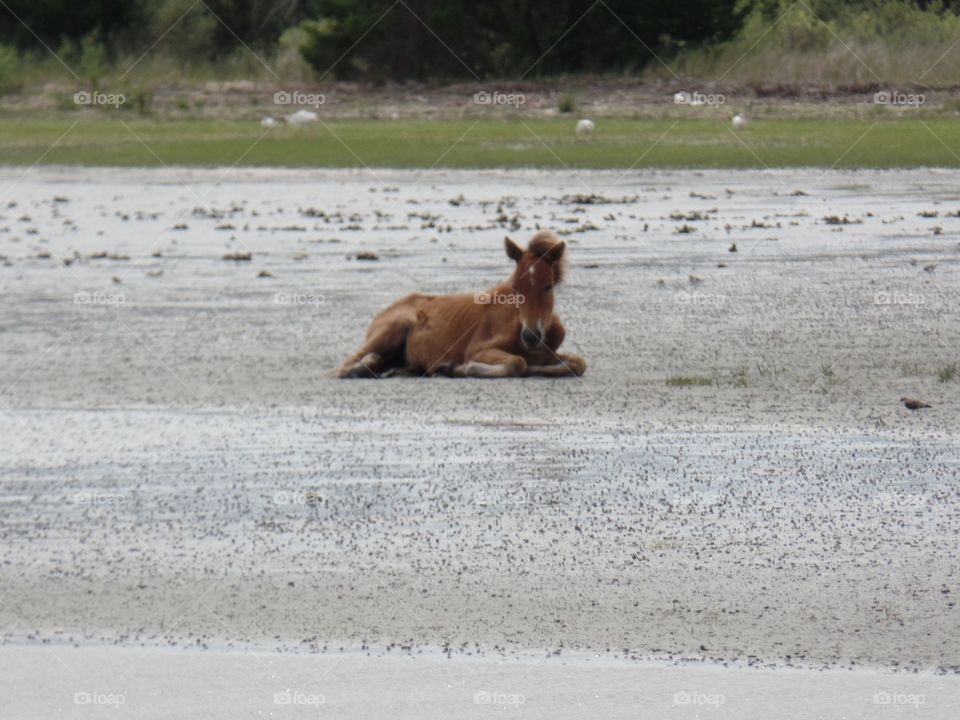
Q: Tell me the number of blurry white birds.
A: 4